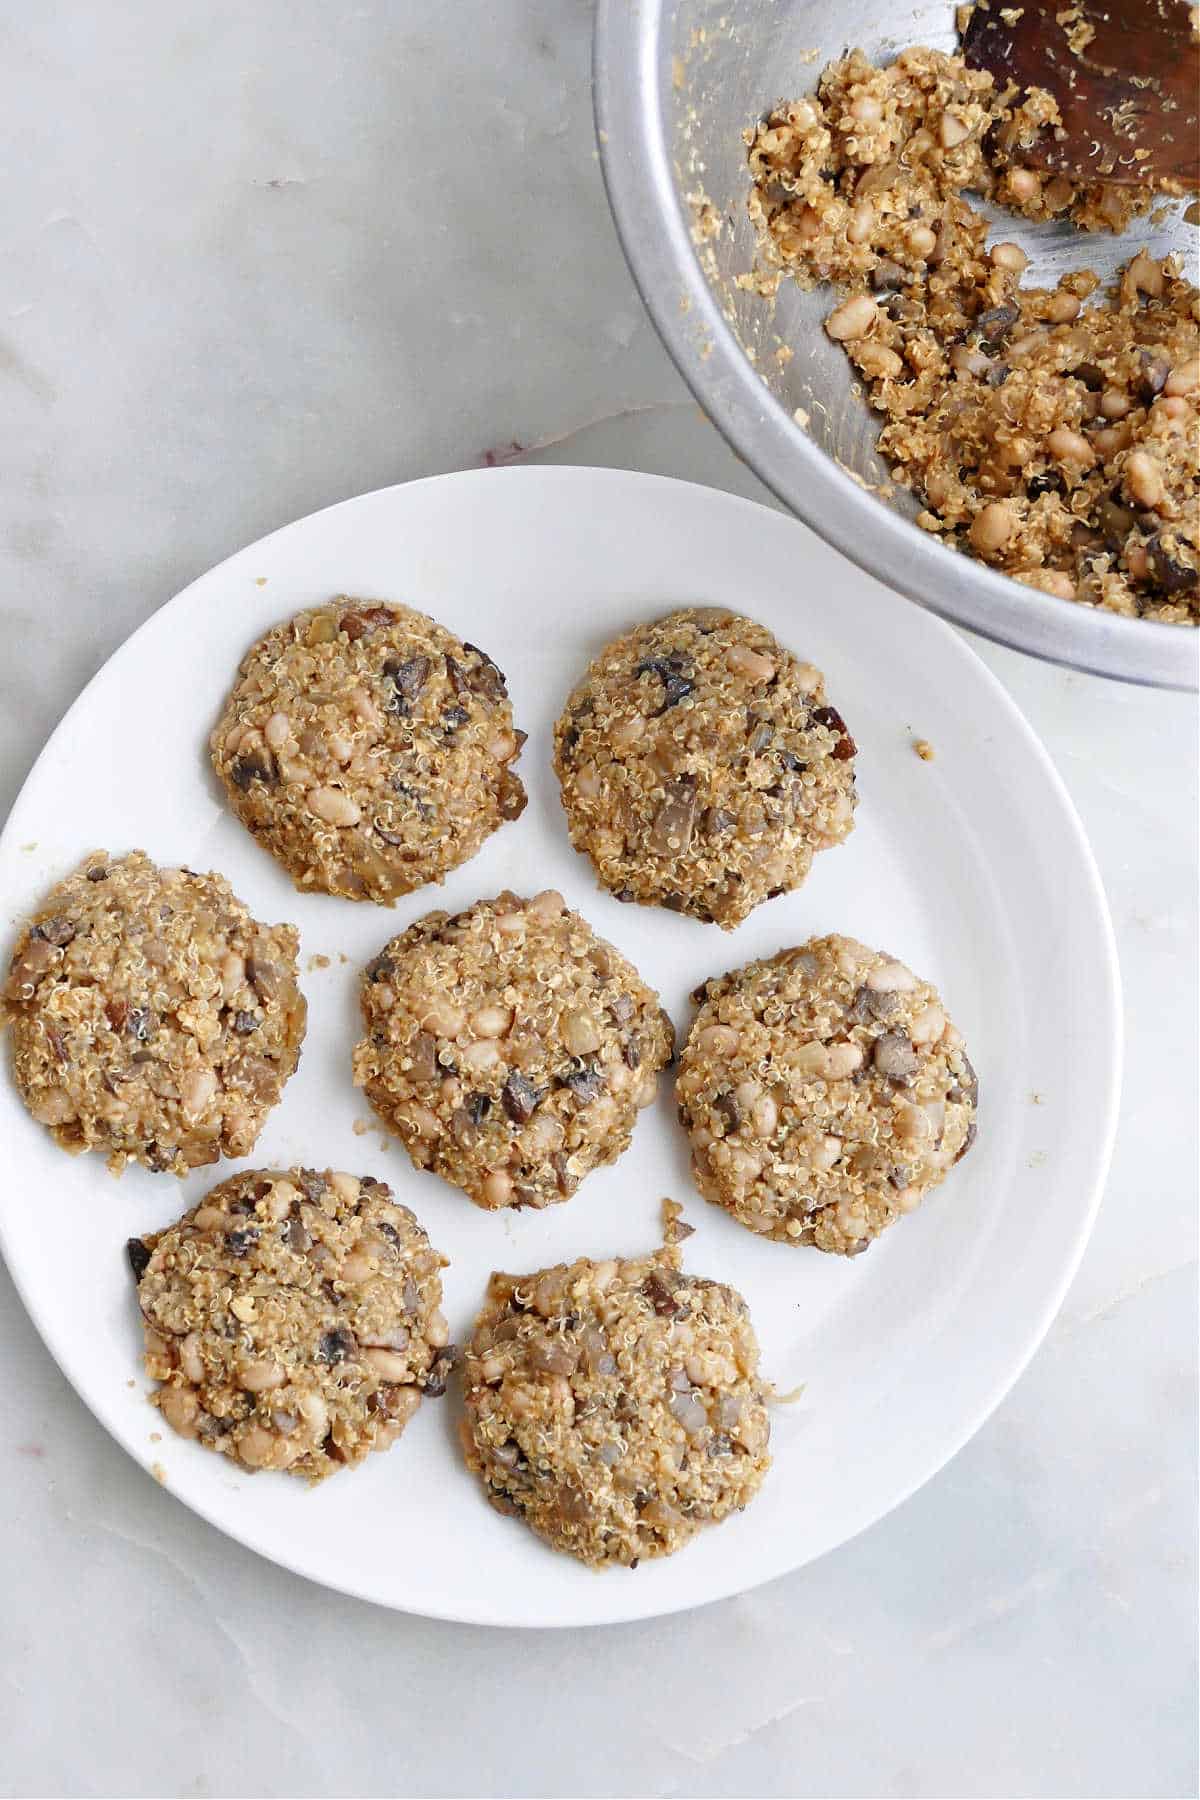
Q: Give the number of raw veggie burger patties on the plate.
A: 7